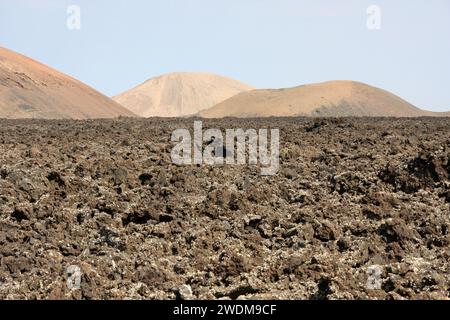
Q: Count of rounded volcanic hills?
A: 3